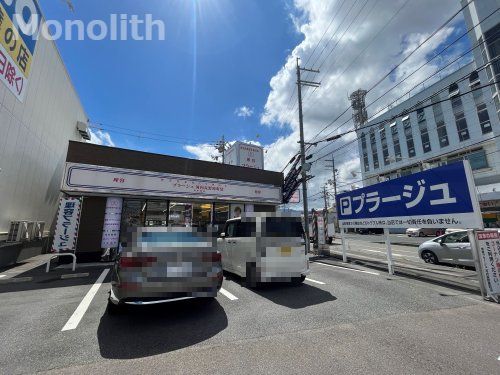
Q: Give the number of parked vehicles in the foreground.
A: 2